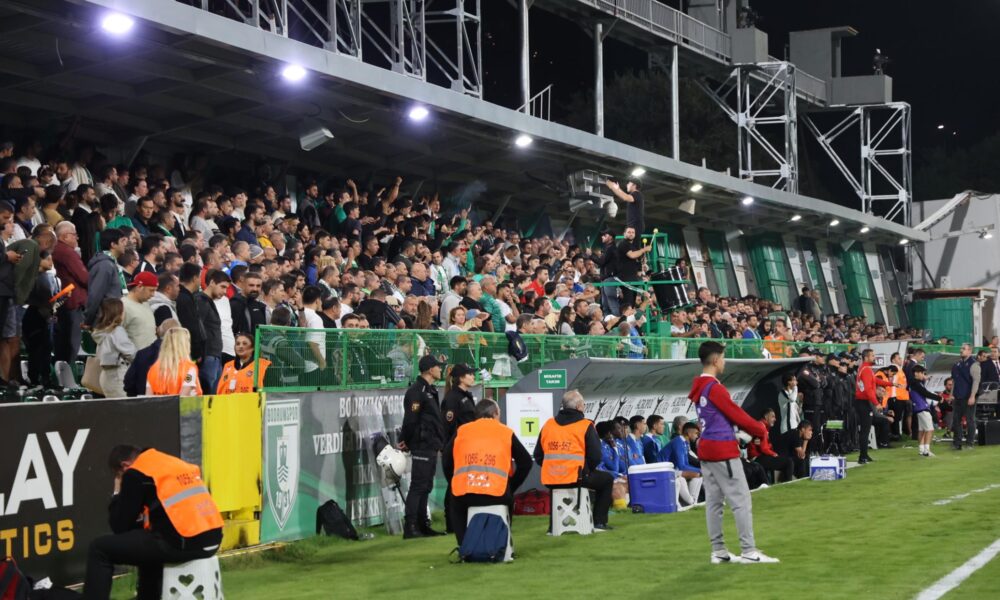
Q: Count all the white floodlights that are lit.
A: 12